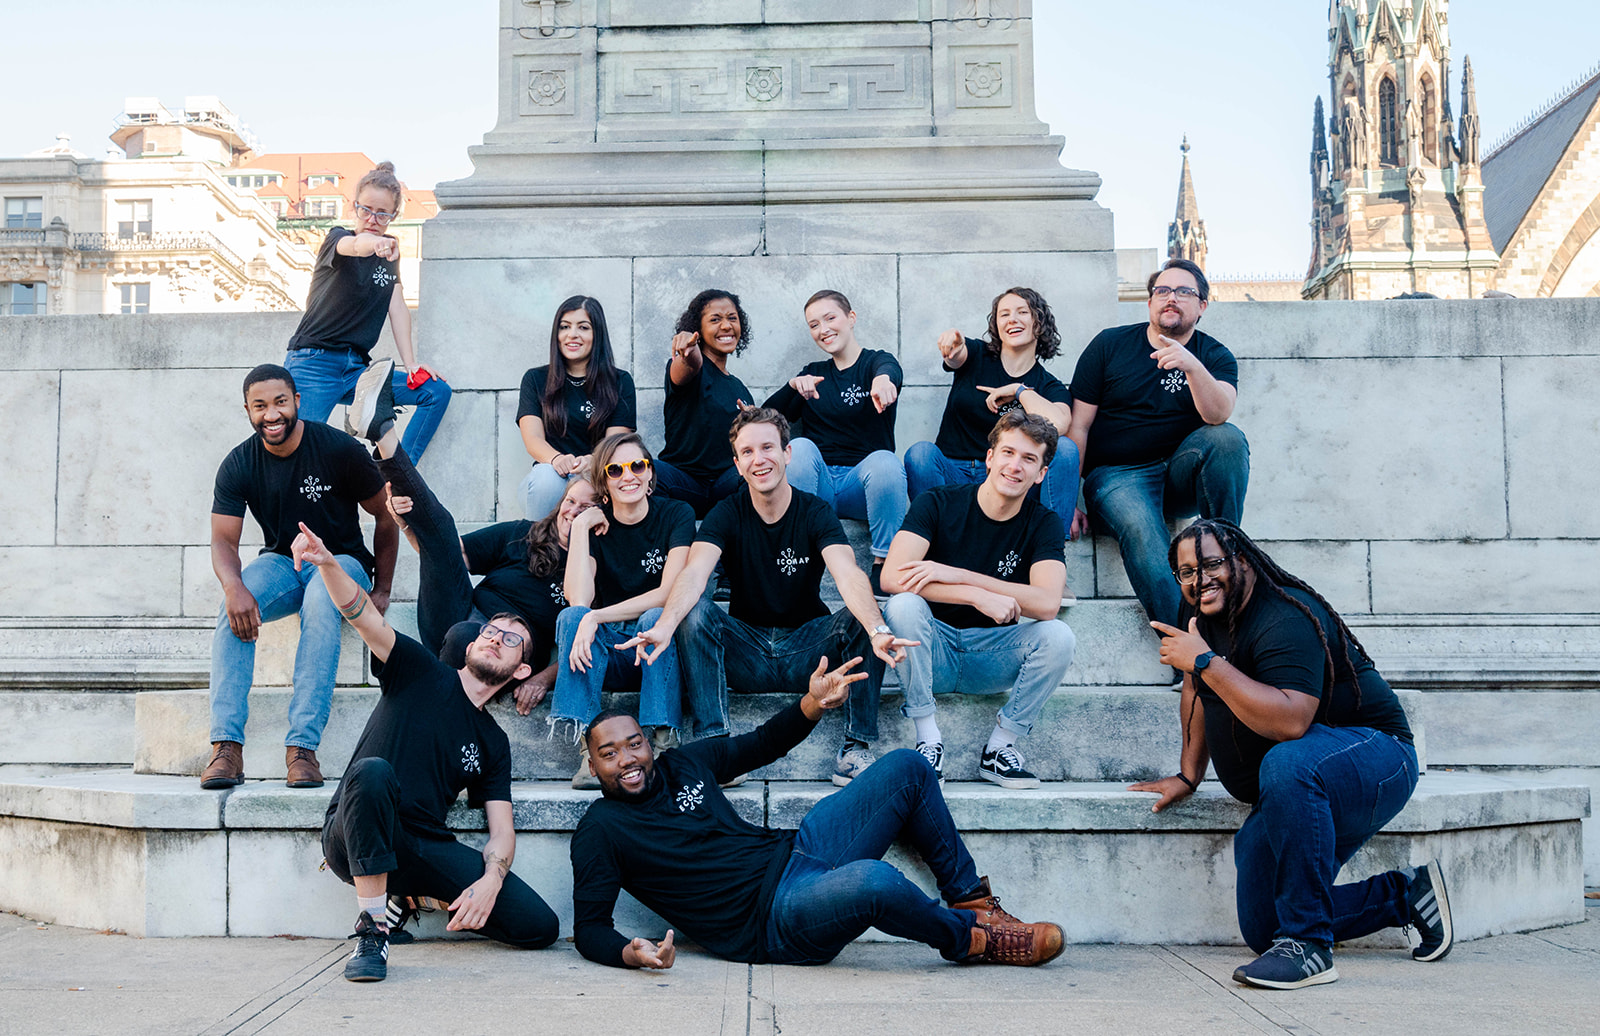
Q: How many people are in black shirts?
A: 14